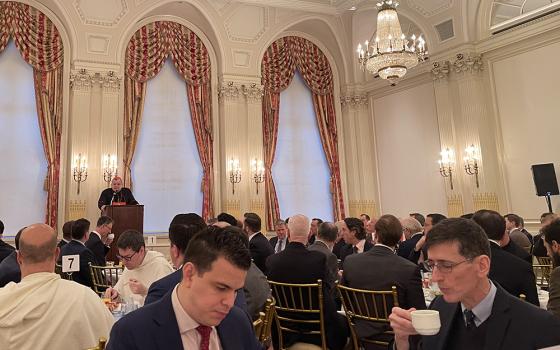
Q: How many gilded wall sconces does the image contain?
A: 6